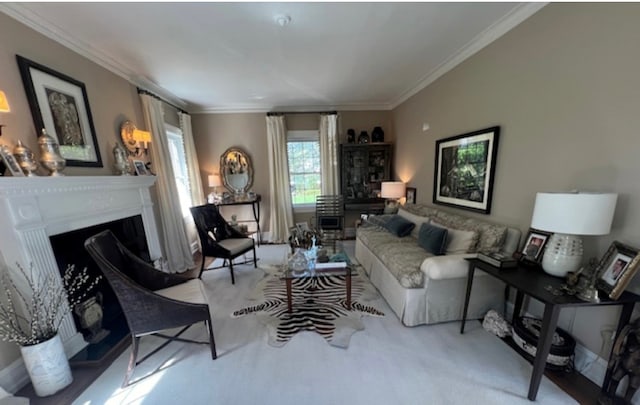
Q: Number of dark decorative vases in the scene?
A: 3